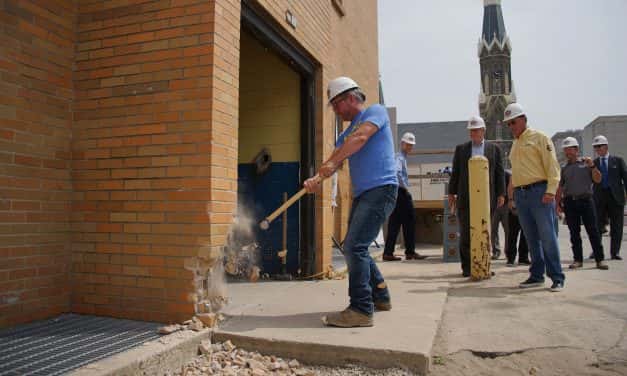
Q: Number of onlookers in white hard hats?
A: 5